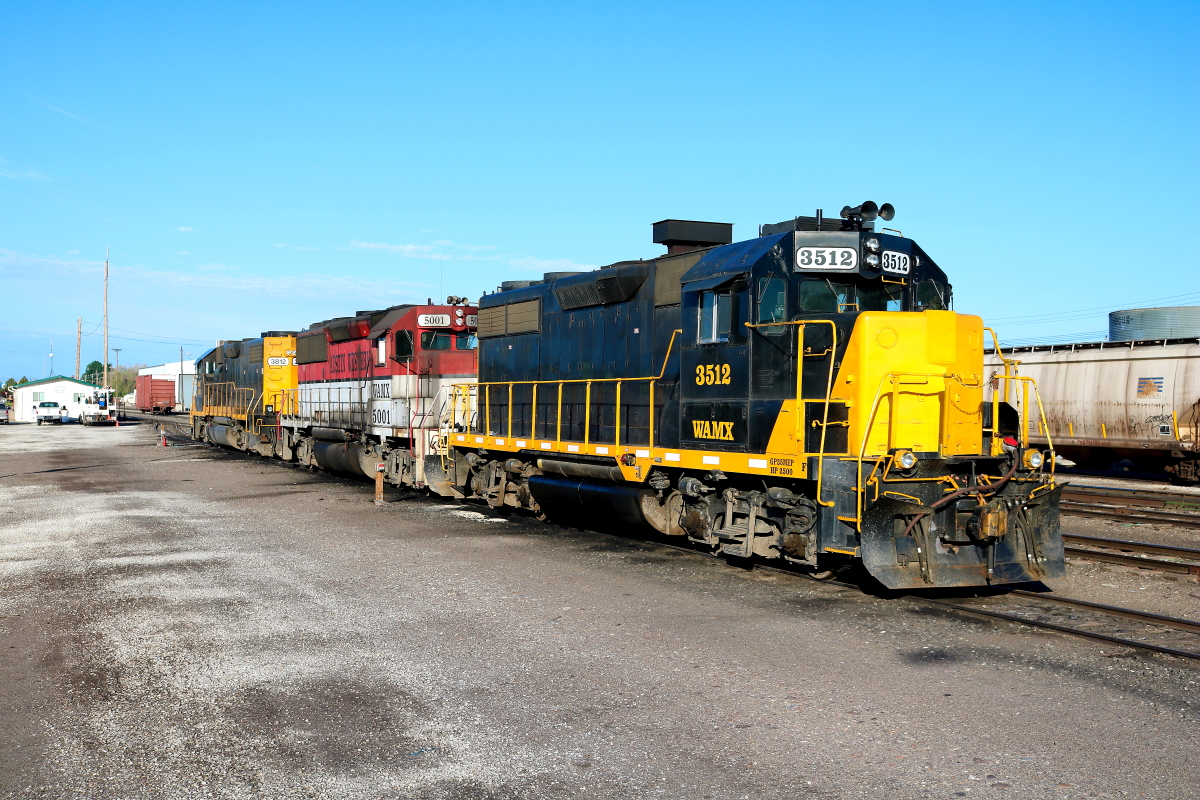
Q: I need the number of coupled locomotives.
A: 3